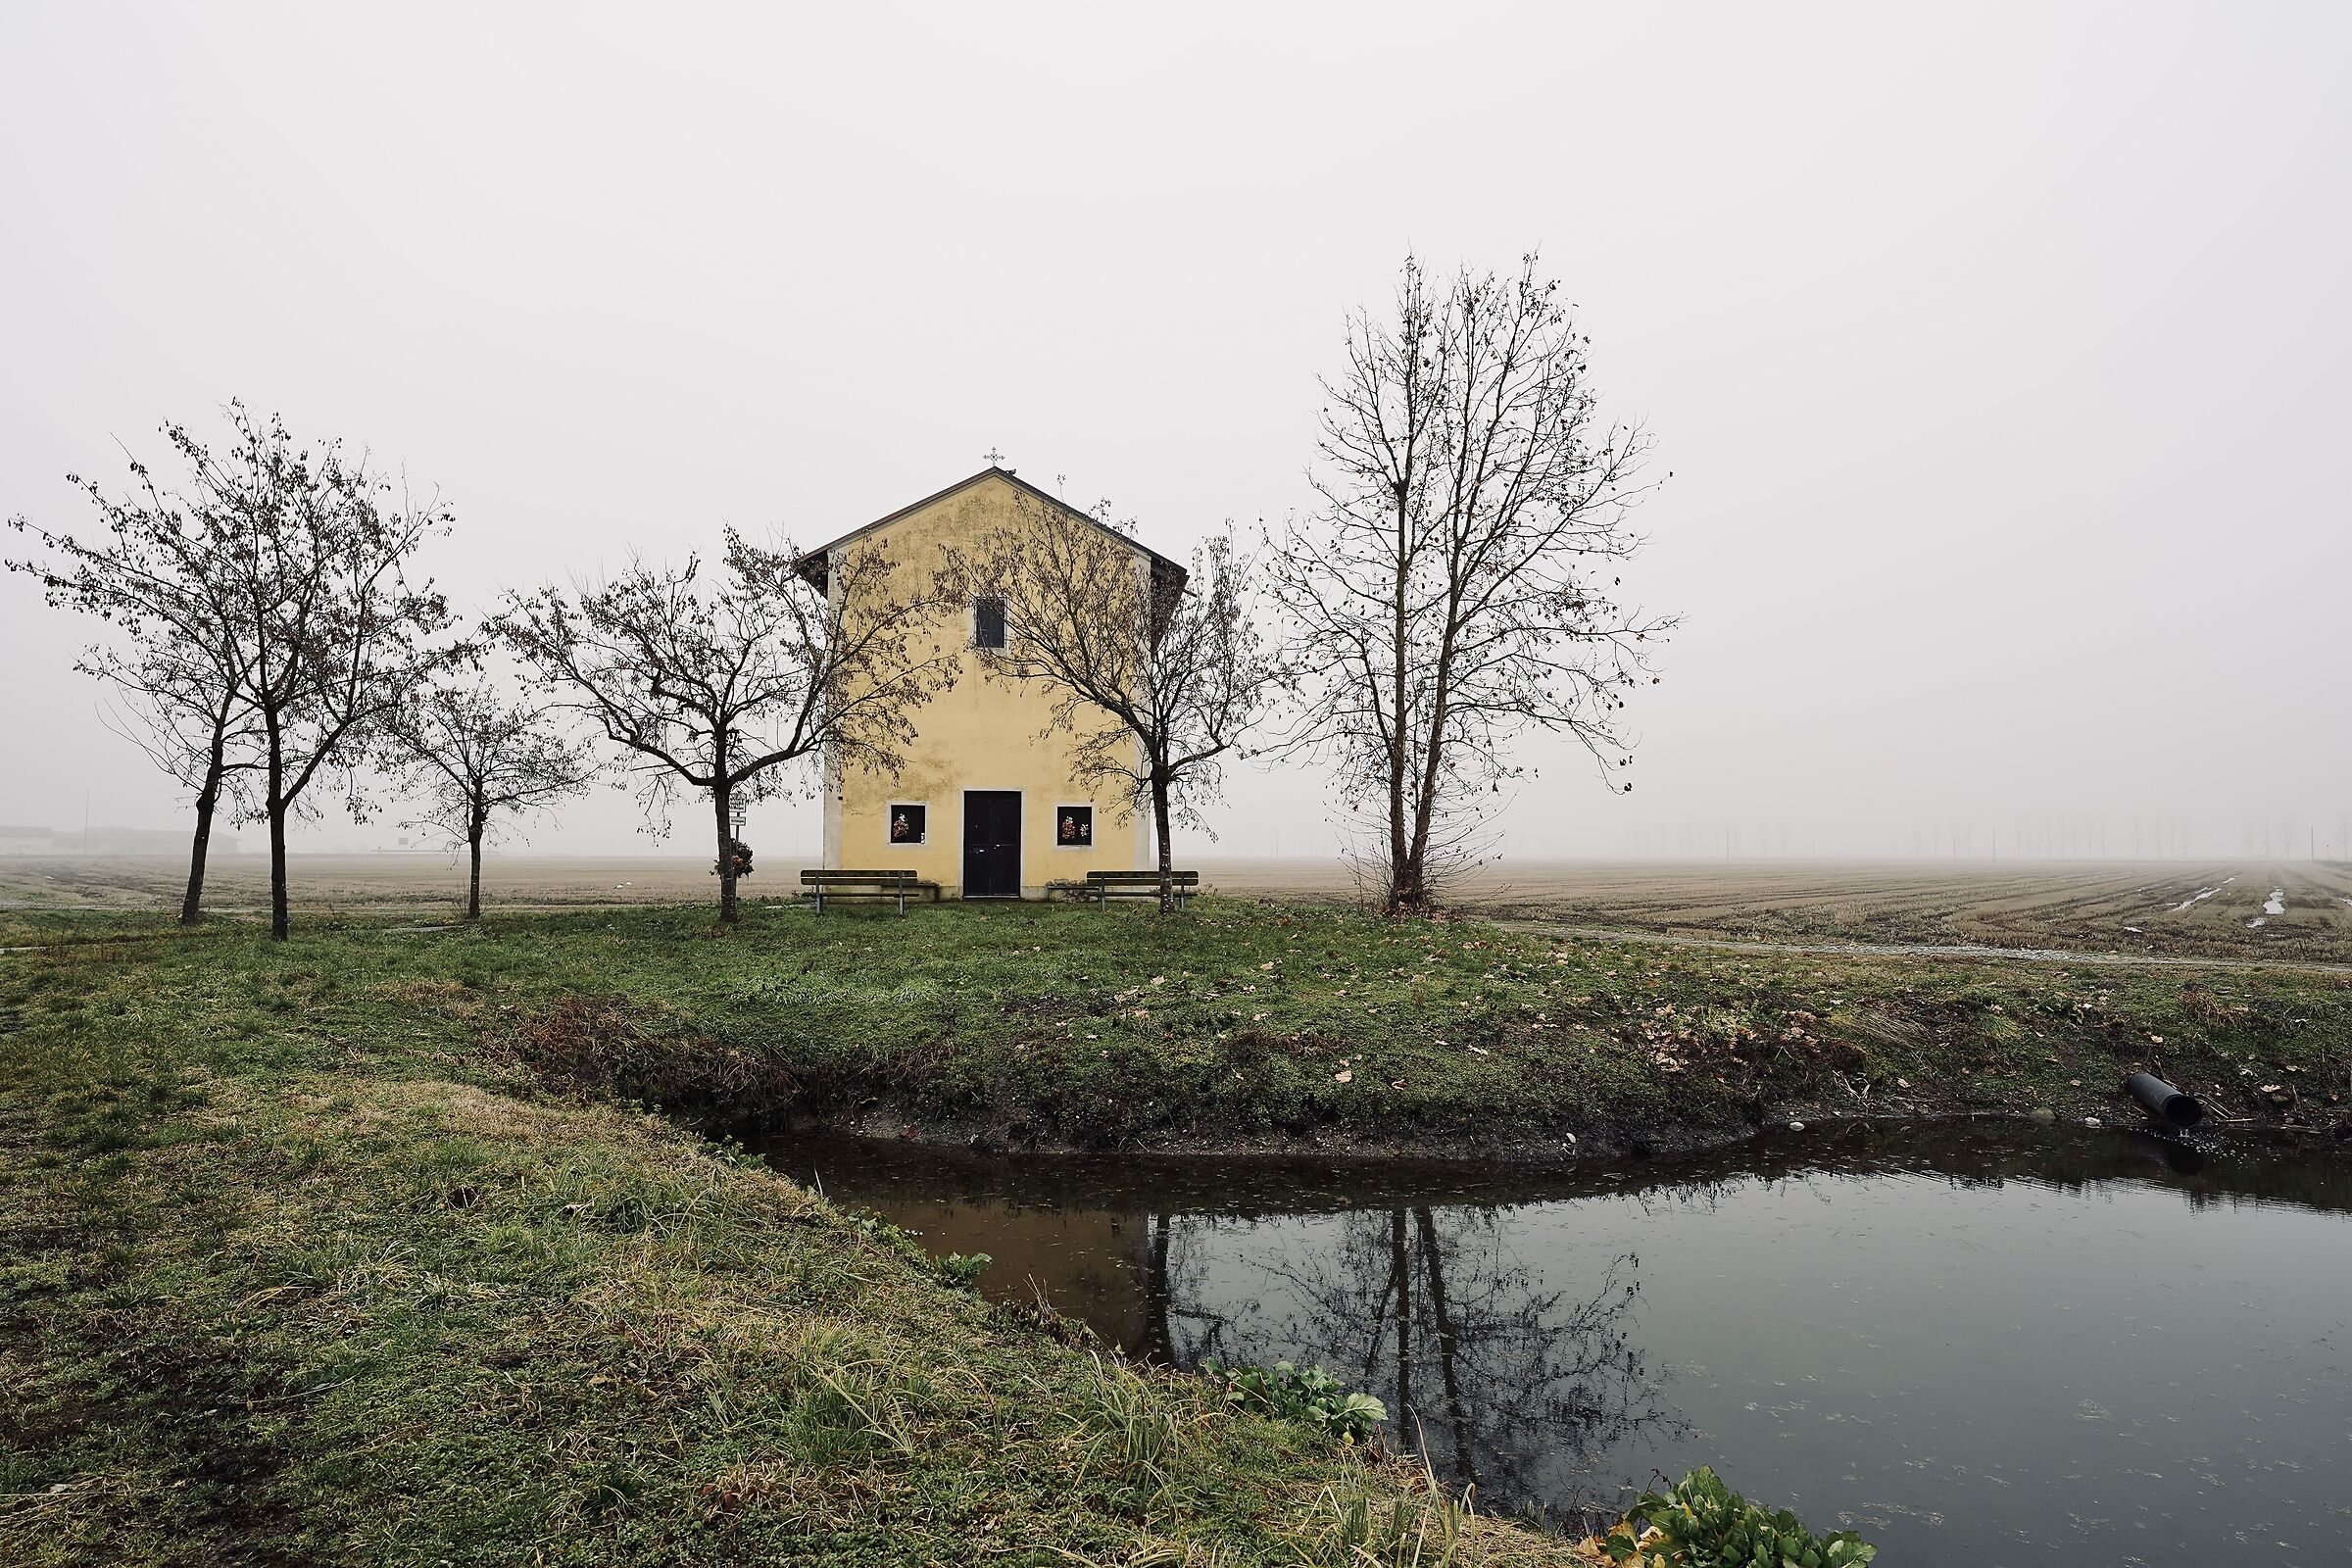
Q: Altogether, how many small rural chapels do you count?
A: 1